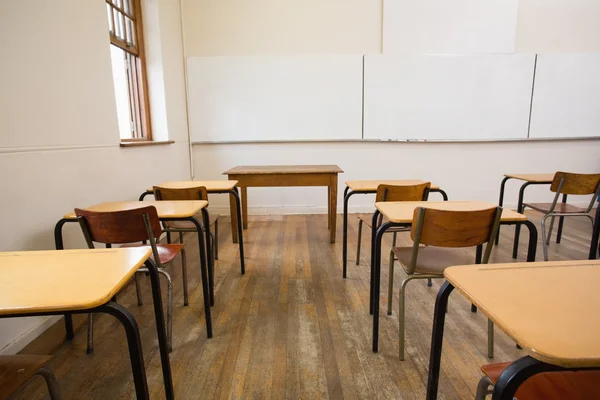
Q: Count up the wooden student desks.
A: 7